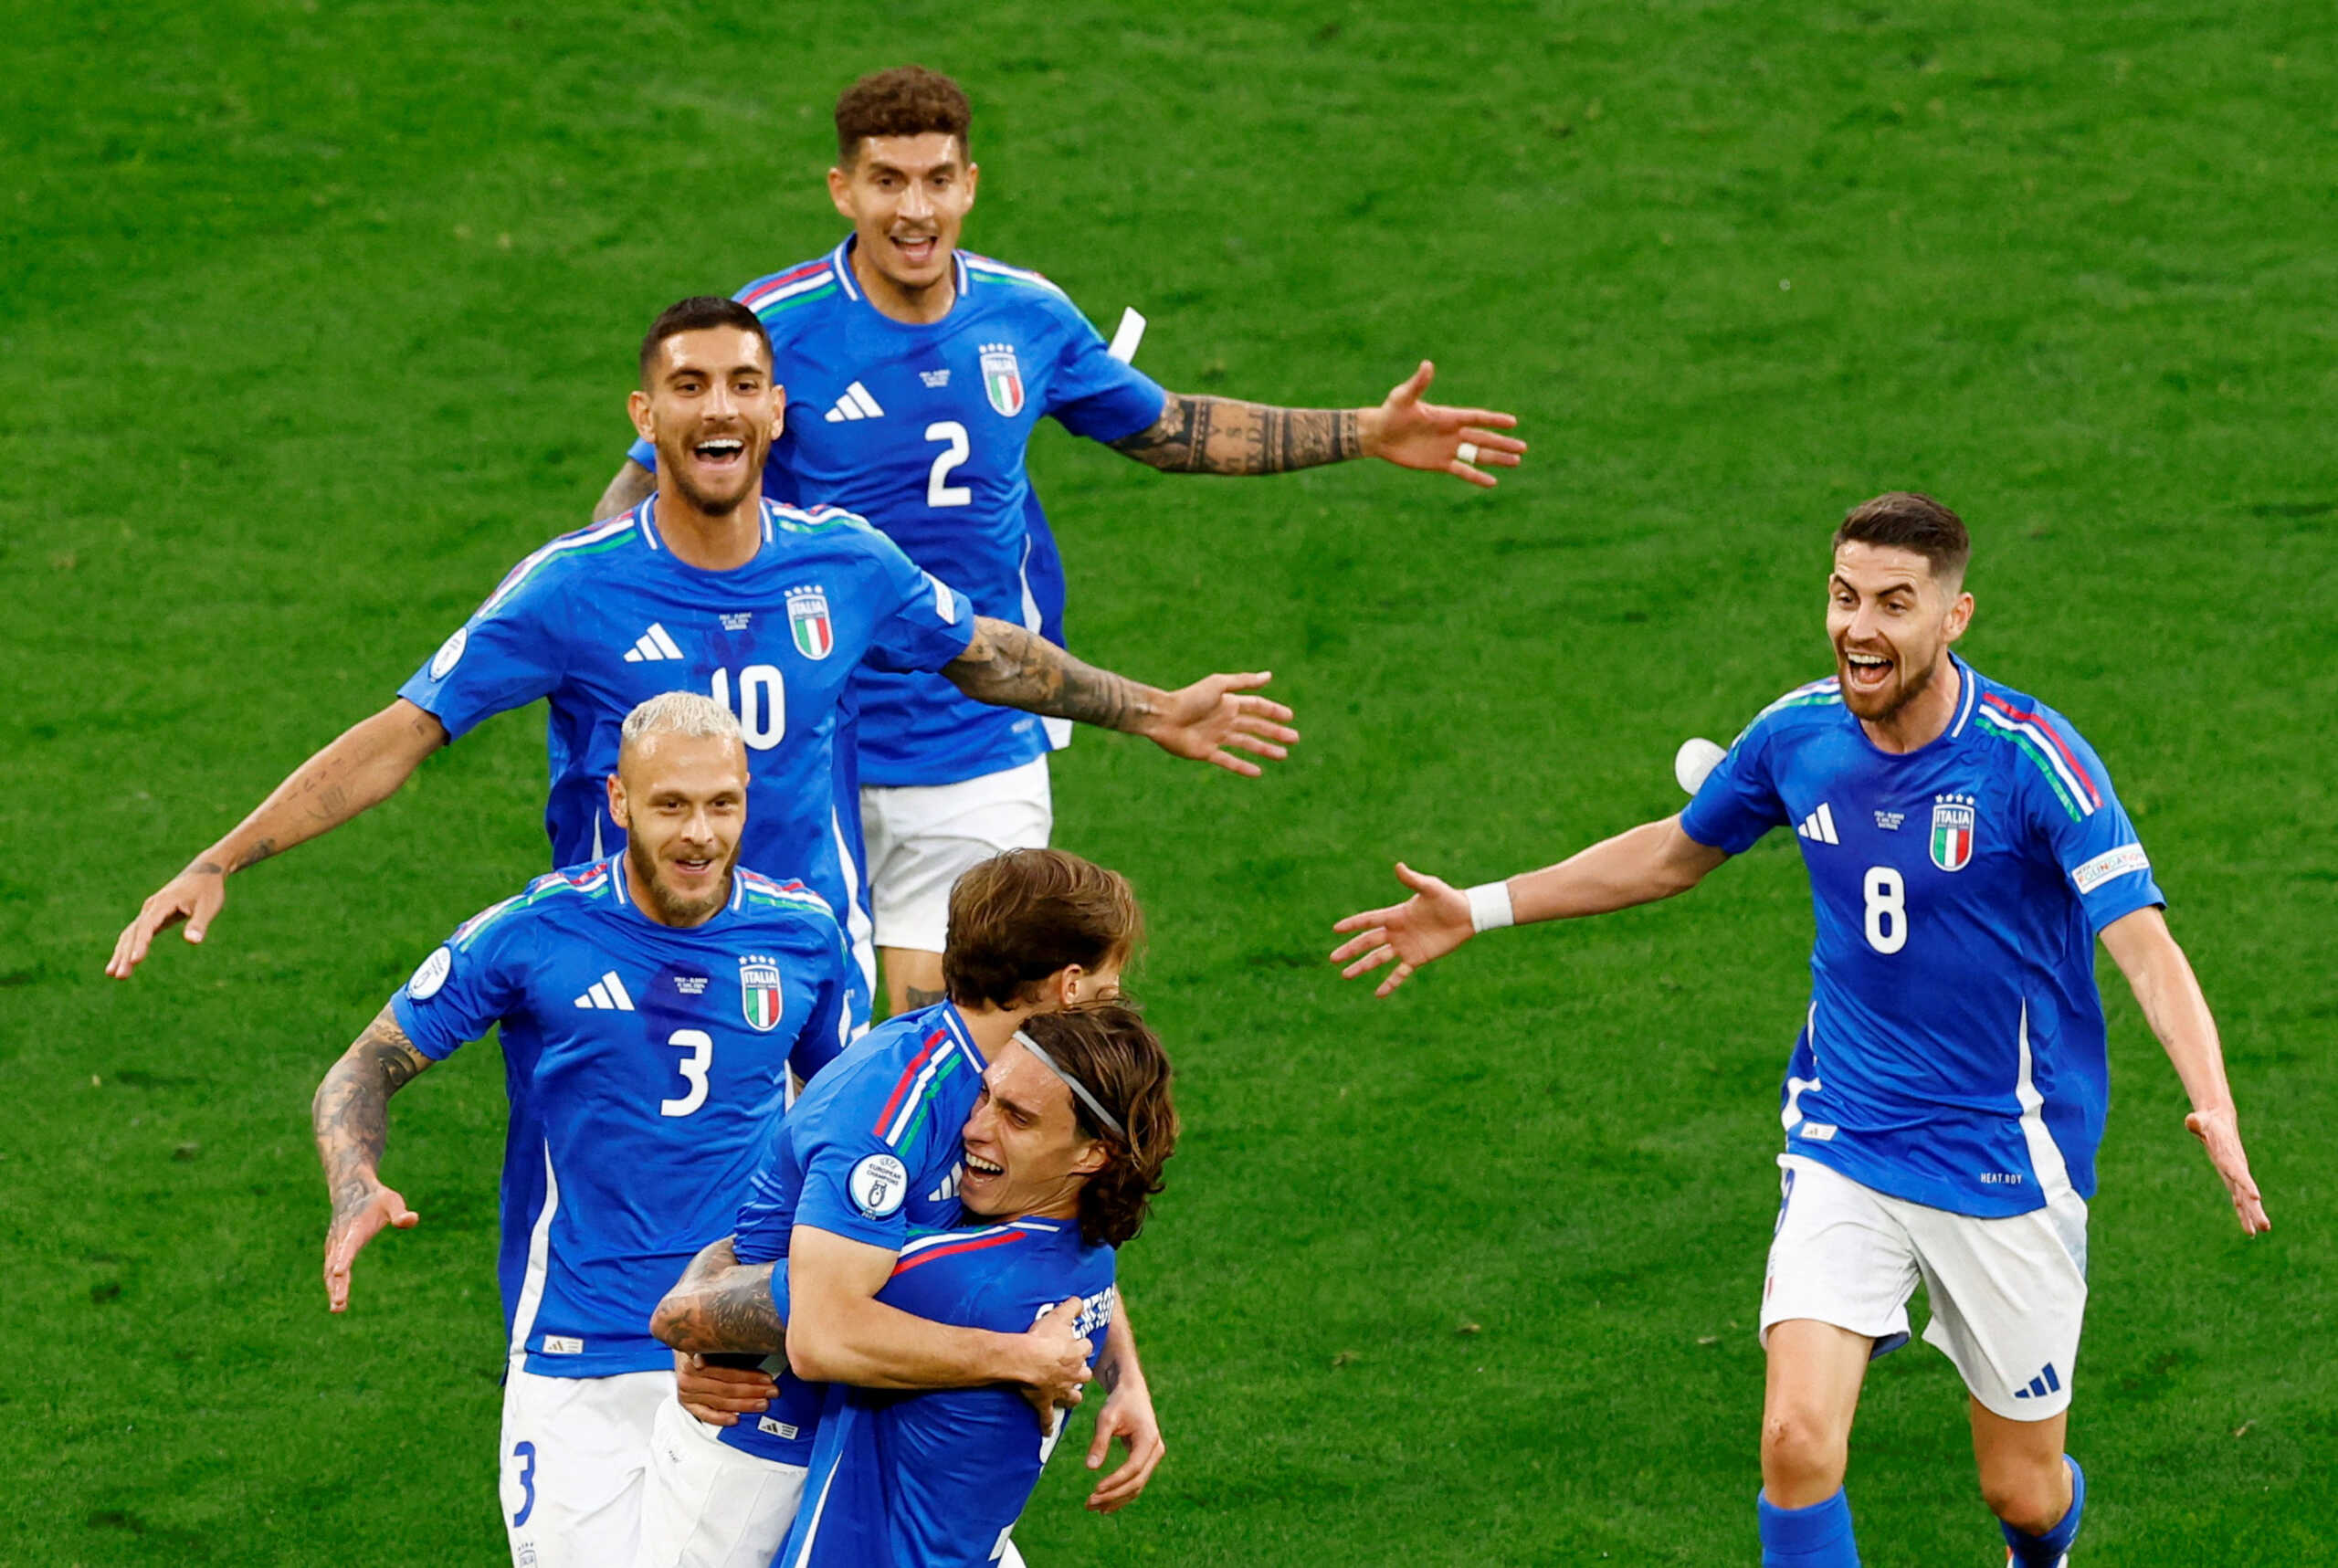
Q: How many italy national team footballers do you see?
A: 6